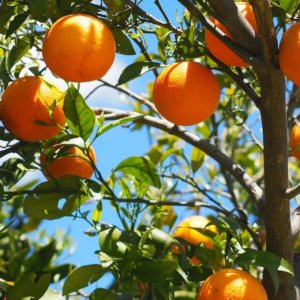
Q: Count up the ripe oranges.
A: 9